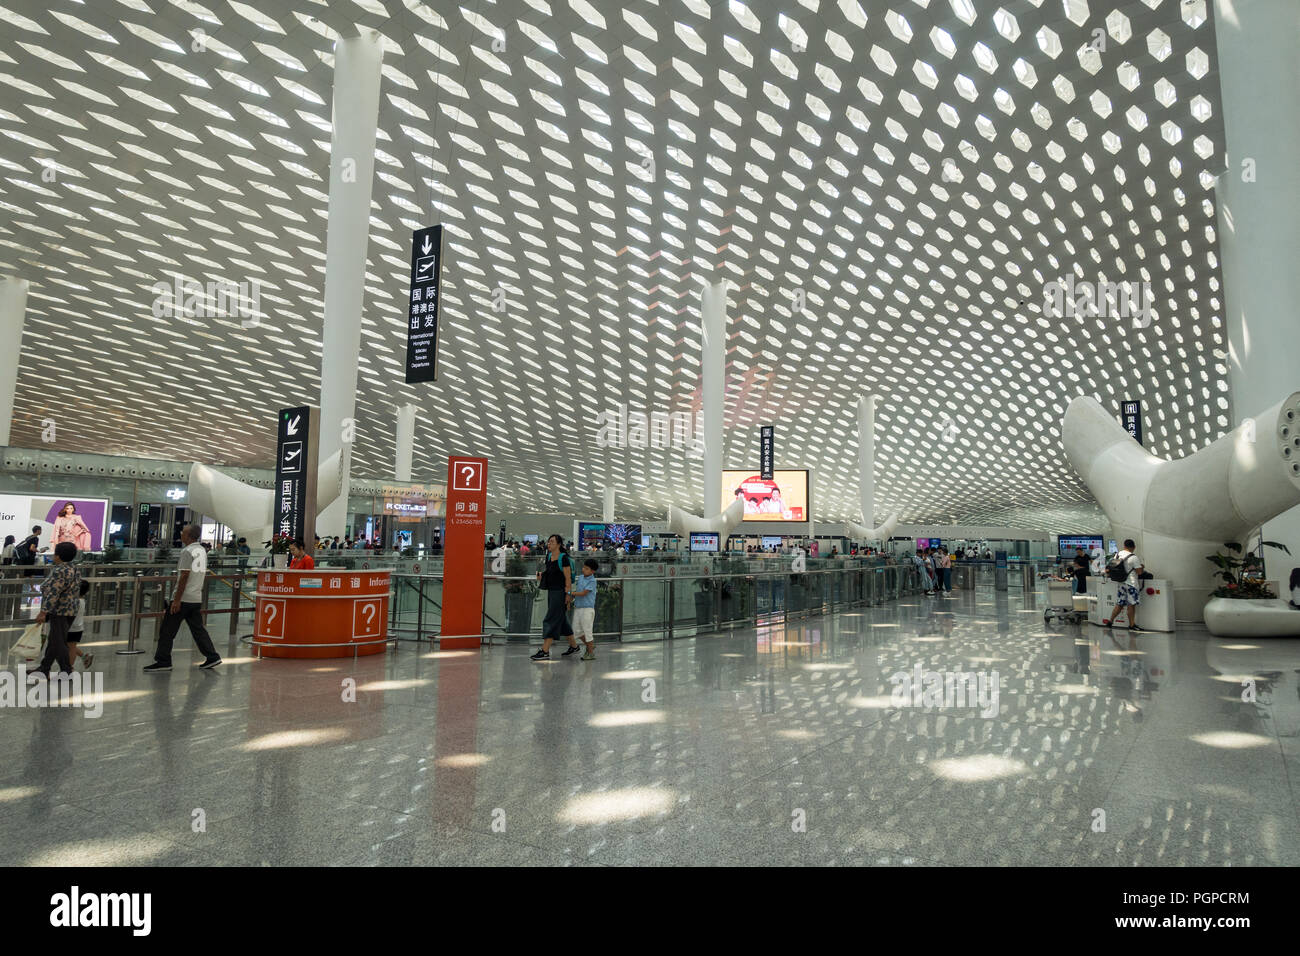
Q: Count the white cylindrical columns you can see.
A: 7